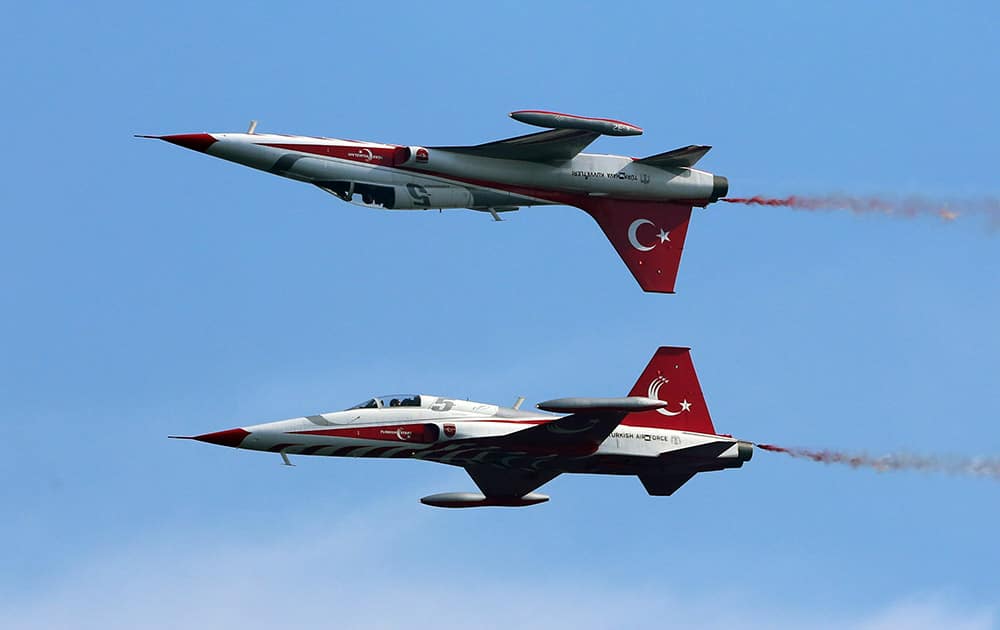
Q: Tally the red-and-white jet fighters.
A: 2